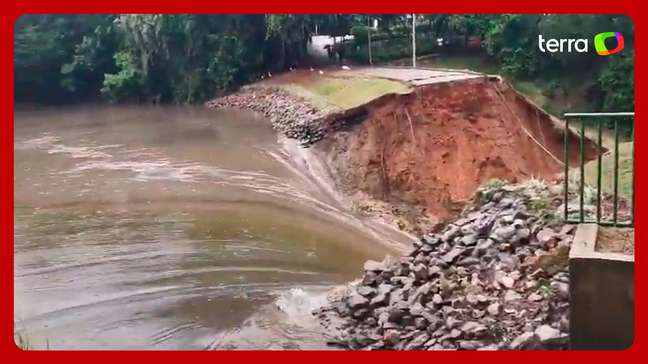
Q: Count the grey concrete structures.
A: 1